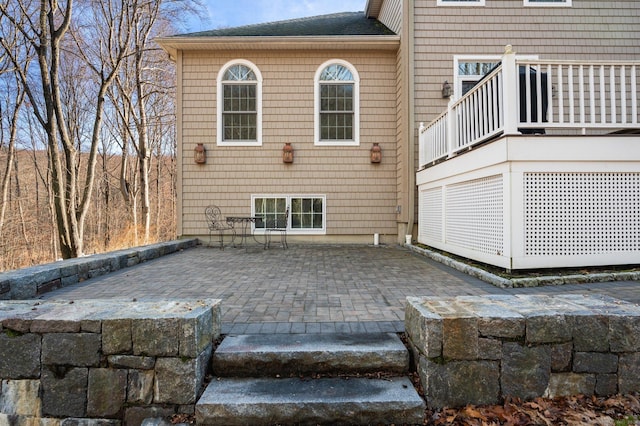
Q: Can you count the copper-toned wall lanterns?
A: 3